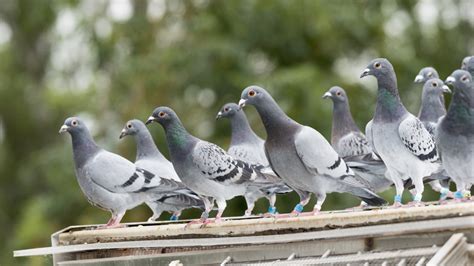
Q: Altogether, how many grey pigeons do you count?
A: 11